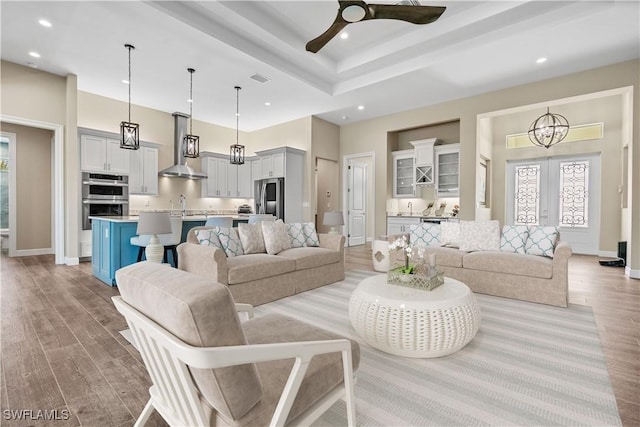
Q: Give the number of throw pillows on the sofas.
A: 12